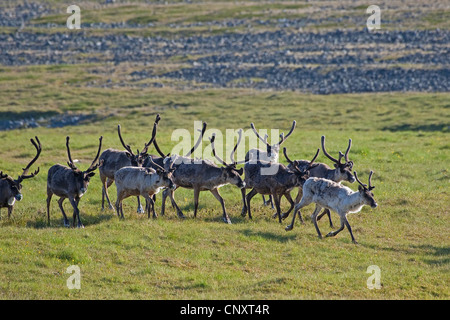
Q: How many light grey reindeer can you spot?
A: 2